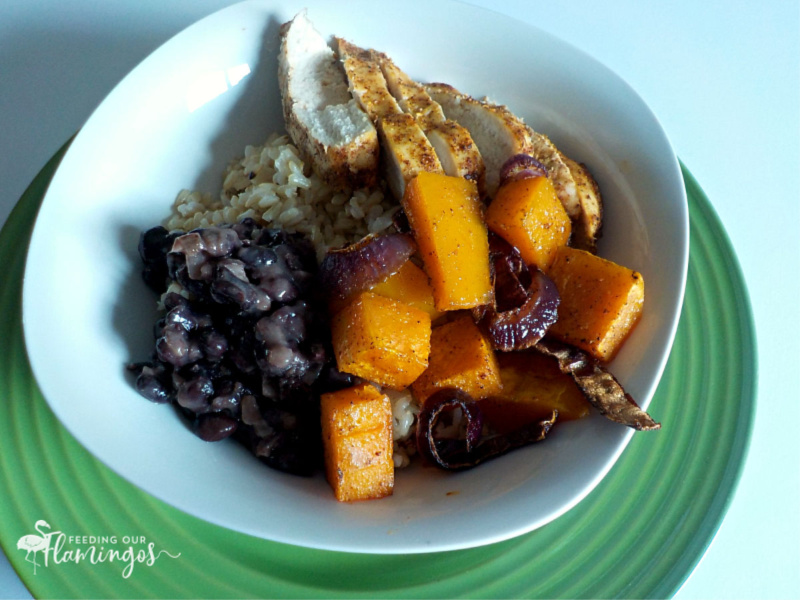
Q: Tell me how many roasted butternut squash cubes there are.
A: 8